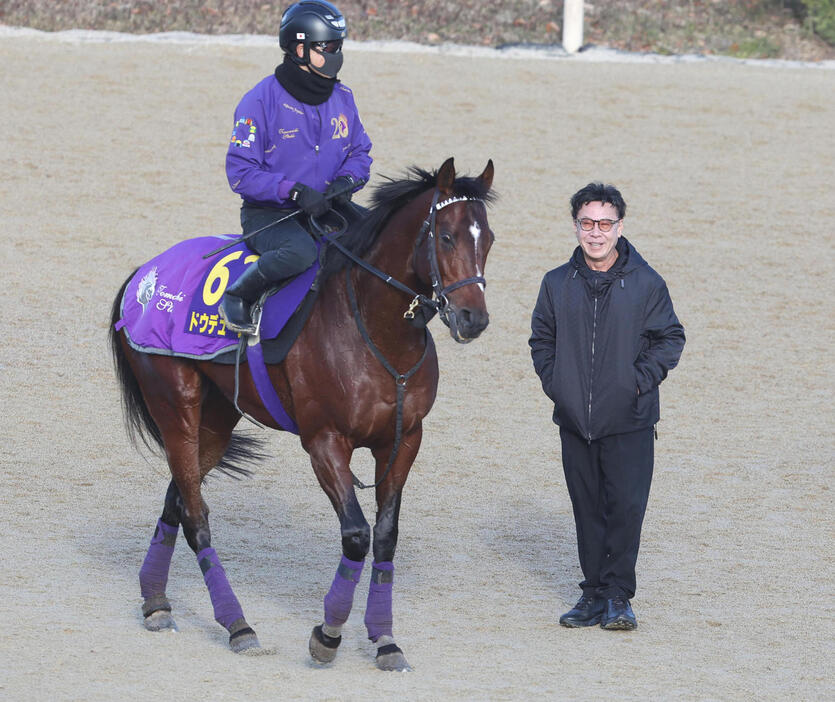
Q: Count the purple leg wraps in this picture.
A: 4